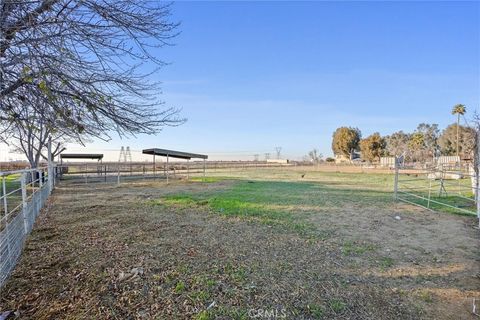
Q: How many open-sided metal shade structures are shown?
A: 2